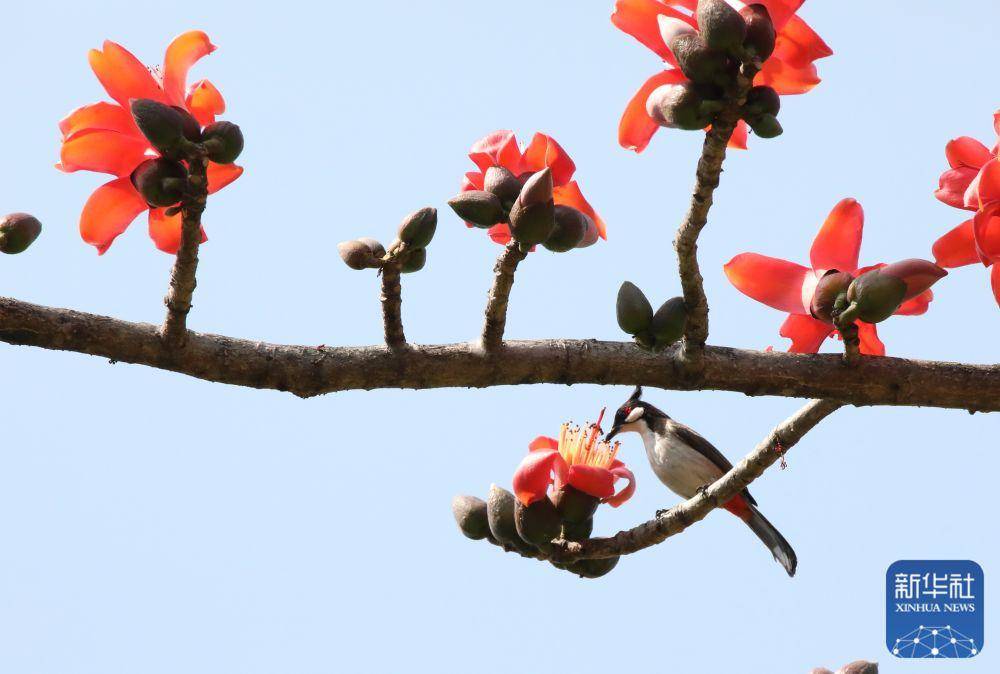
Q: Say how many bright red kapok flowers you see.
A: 6